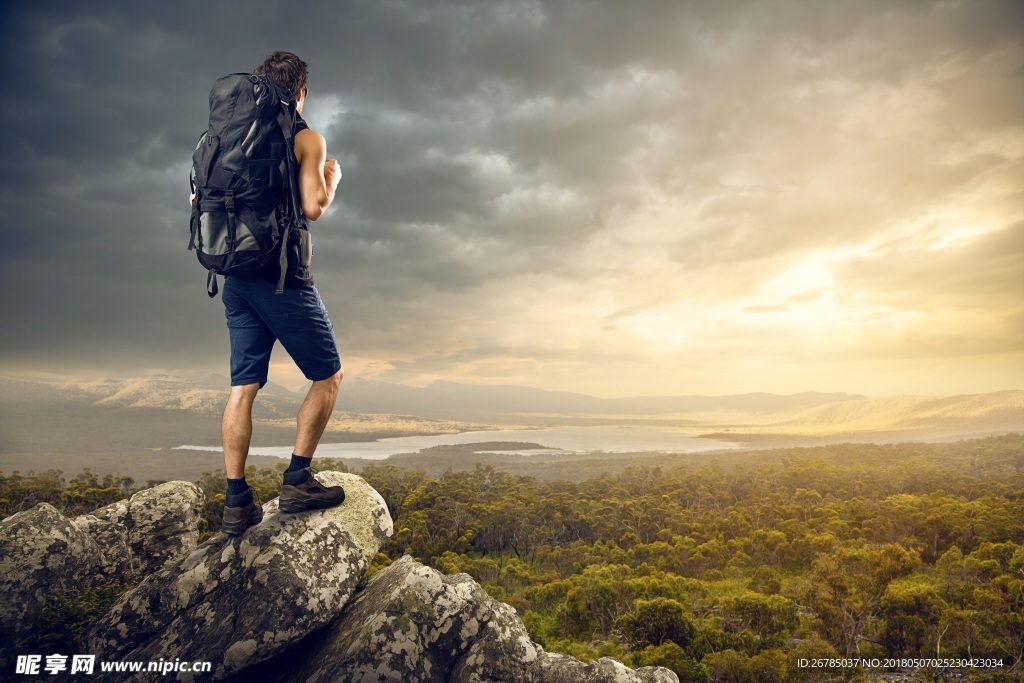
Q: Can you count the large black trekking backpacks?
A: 1